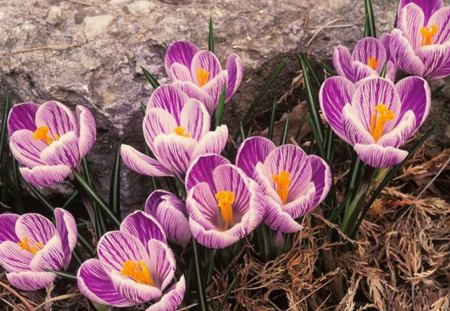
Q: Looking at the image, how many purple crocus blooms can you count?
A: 11